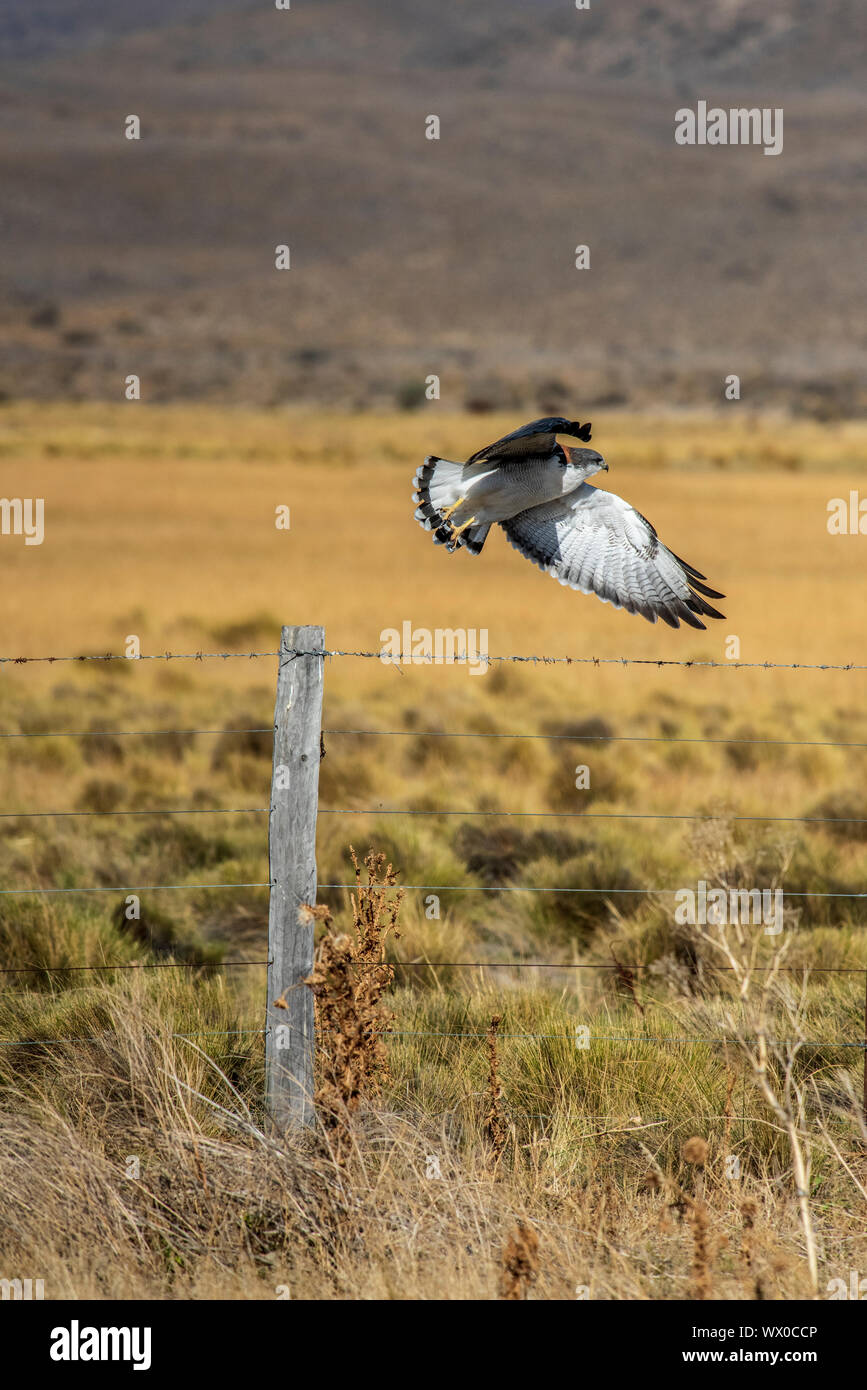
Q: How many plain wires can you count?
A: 5